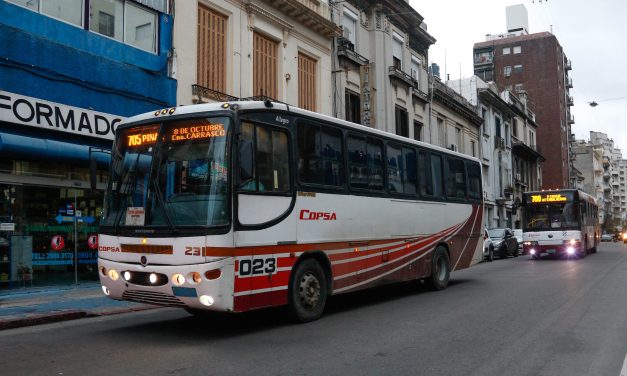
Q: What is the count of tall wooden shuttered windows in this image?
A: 3